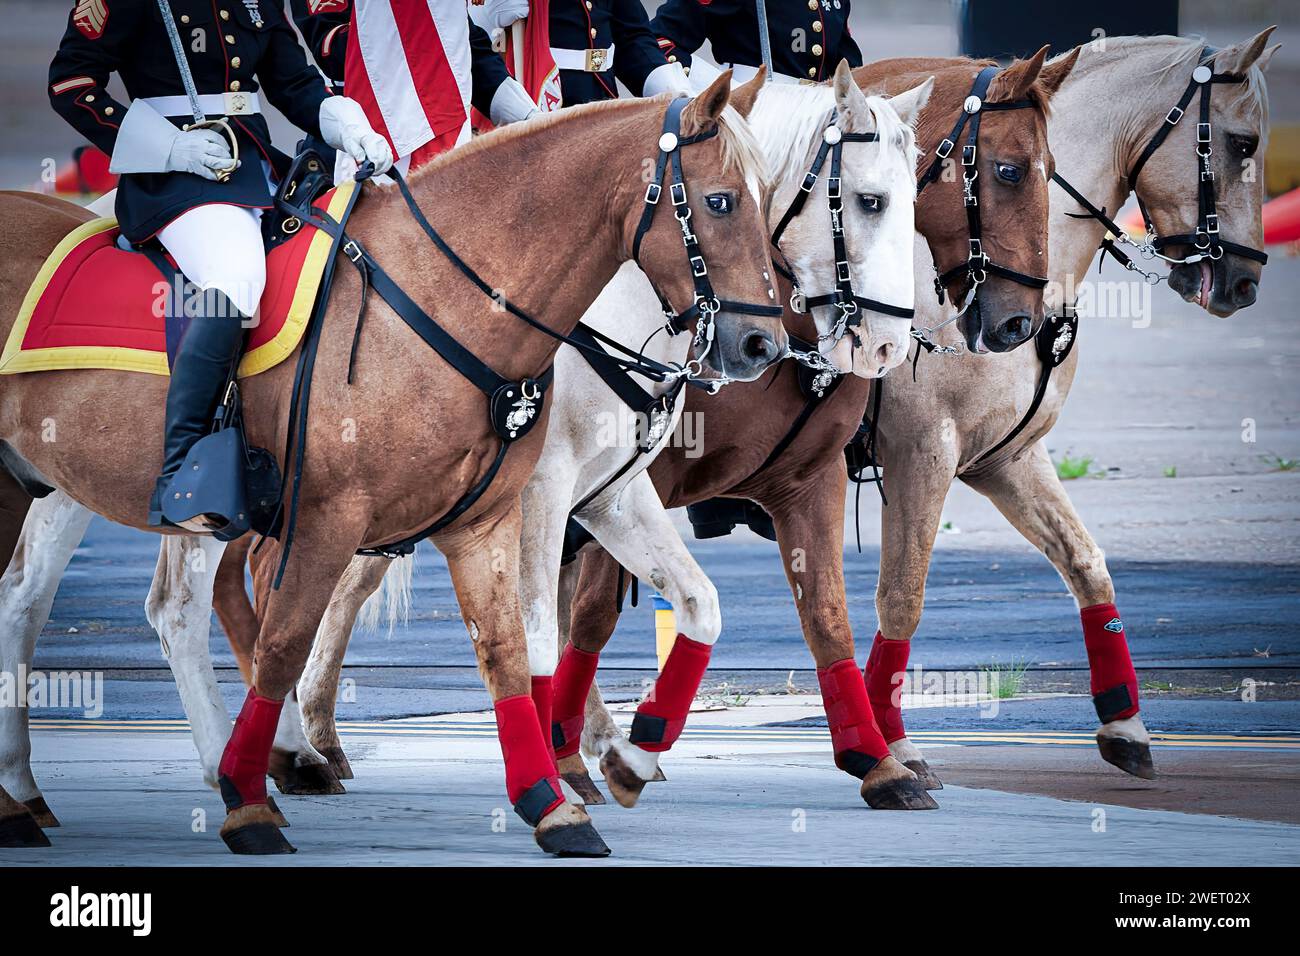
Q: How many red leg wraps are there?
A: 8